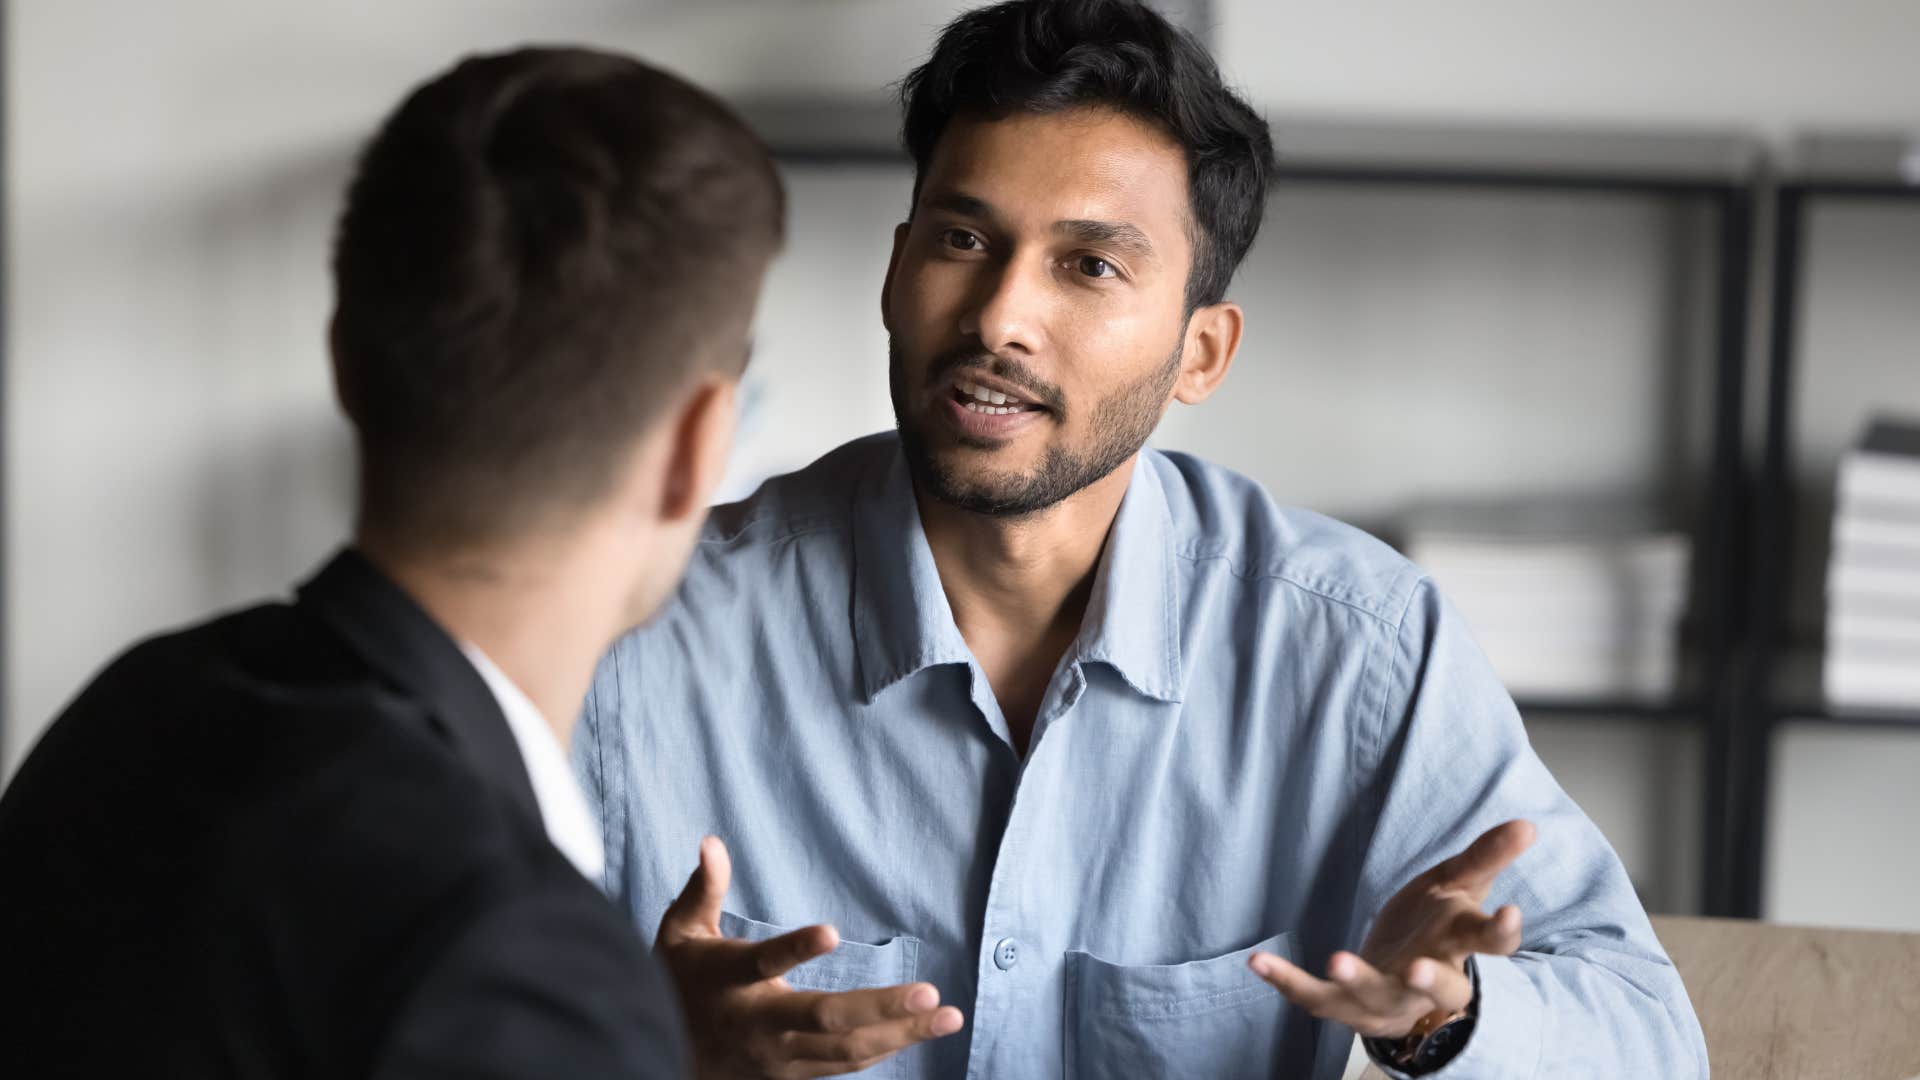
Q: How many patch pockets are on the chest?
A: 2